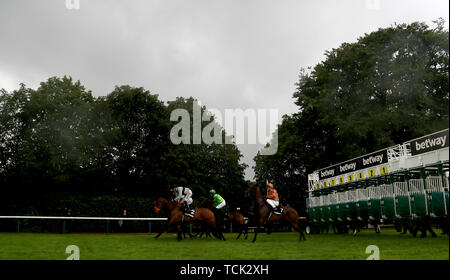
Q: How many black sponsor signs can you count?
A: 4